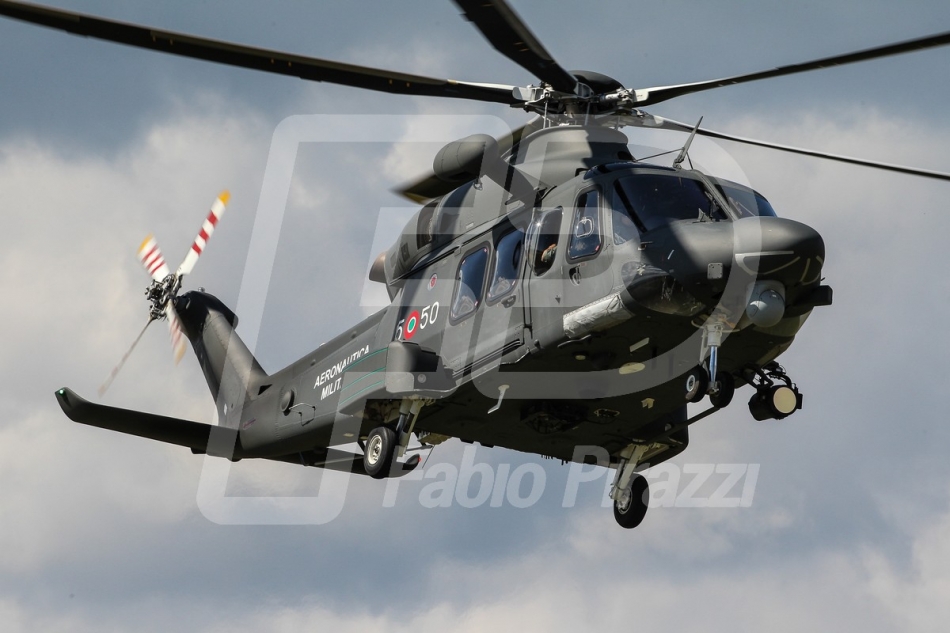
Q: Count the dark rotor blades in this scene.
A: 5